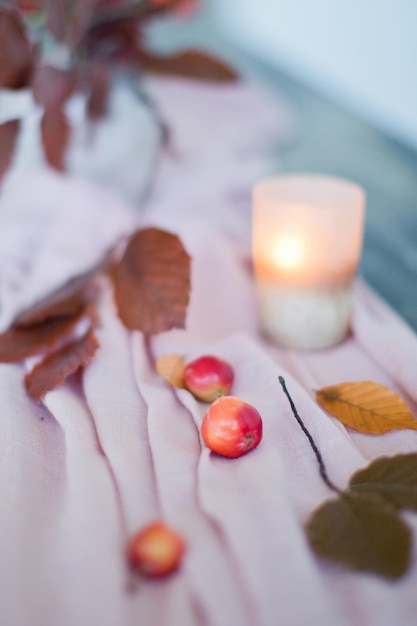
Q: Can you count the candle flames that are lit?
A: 1